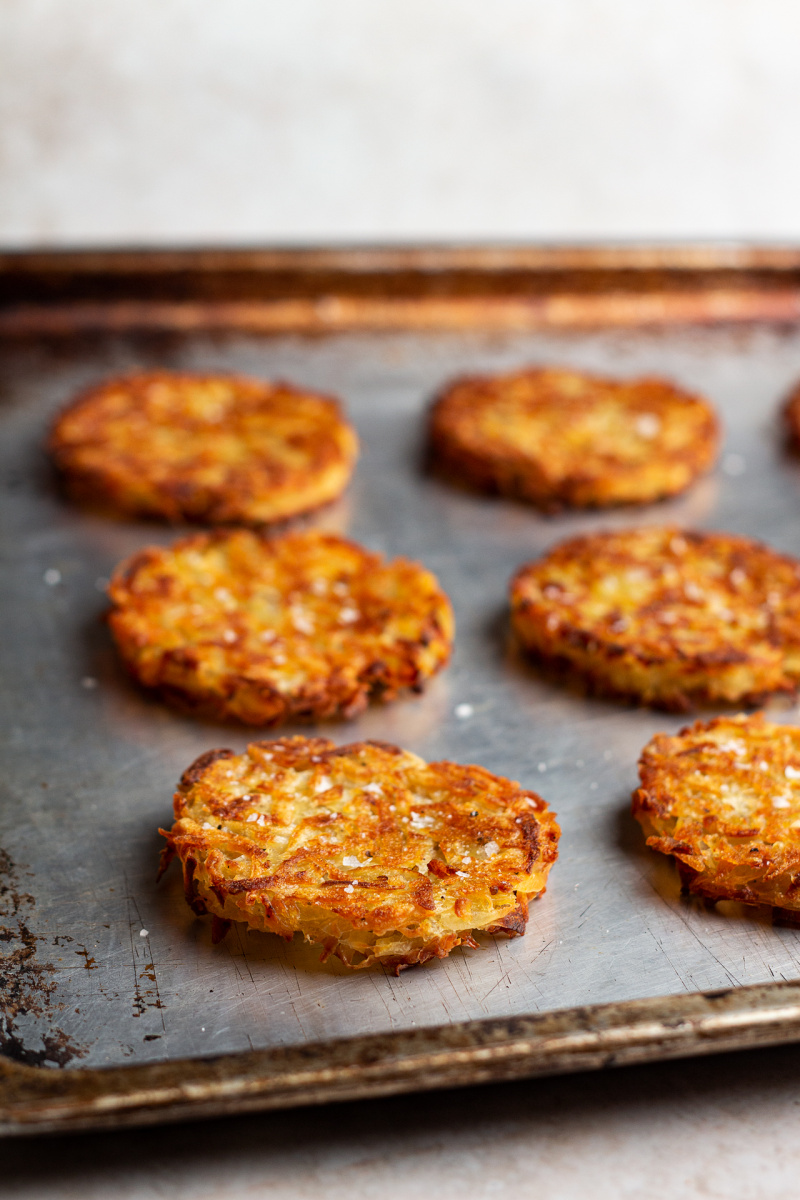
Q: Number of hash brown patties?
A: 7